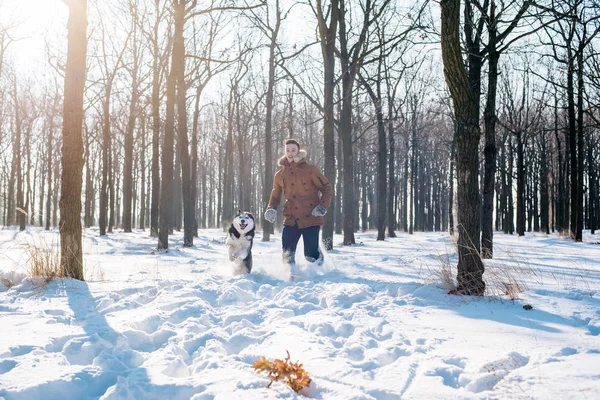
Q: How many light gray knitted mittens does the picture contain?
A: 2